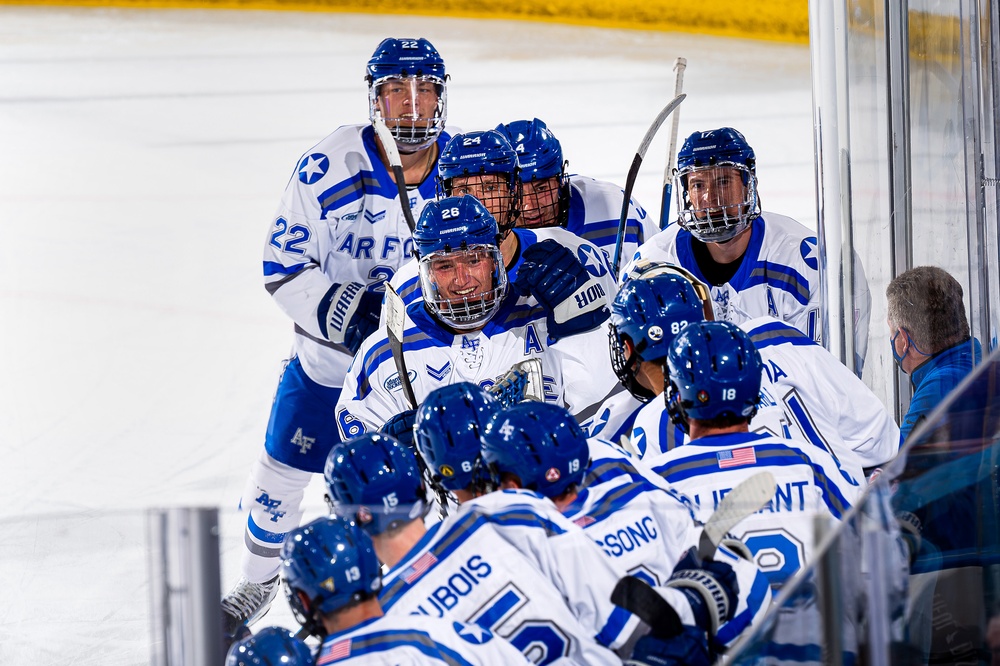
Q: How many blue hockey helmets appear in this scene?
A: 12